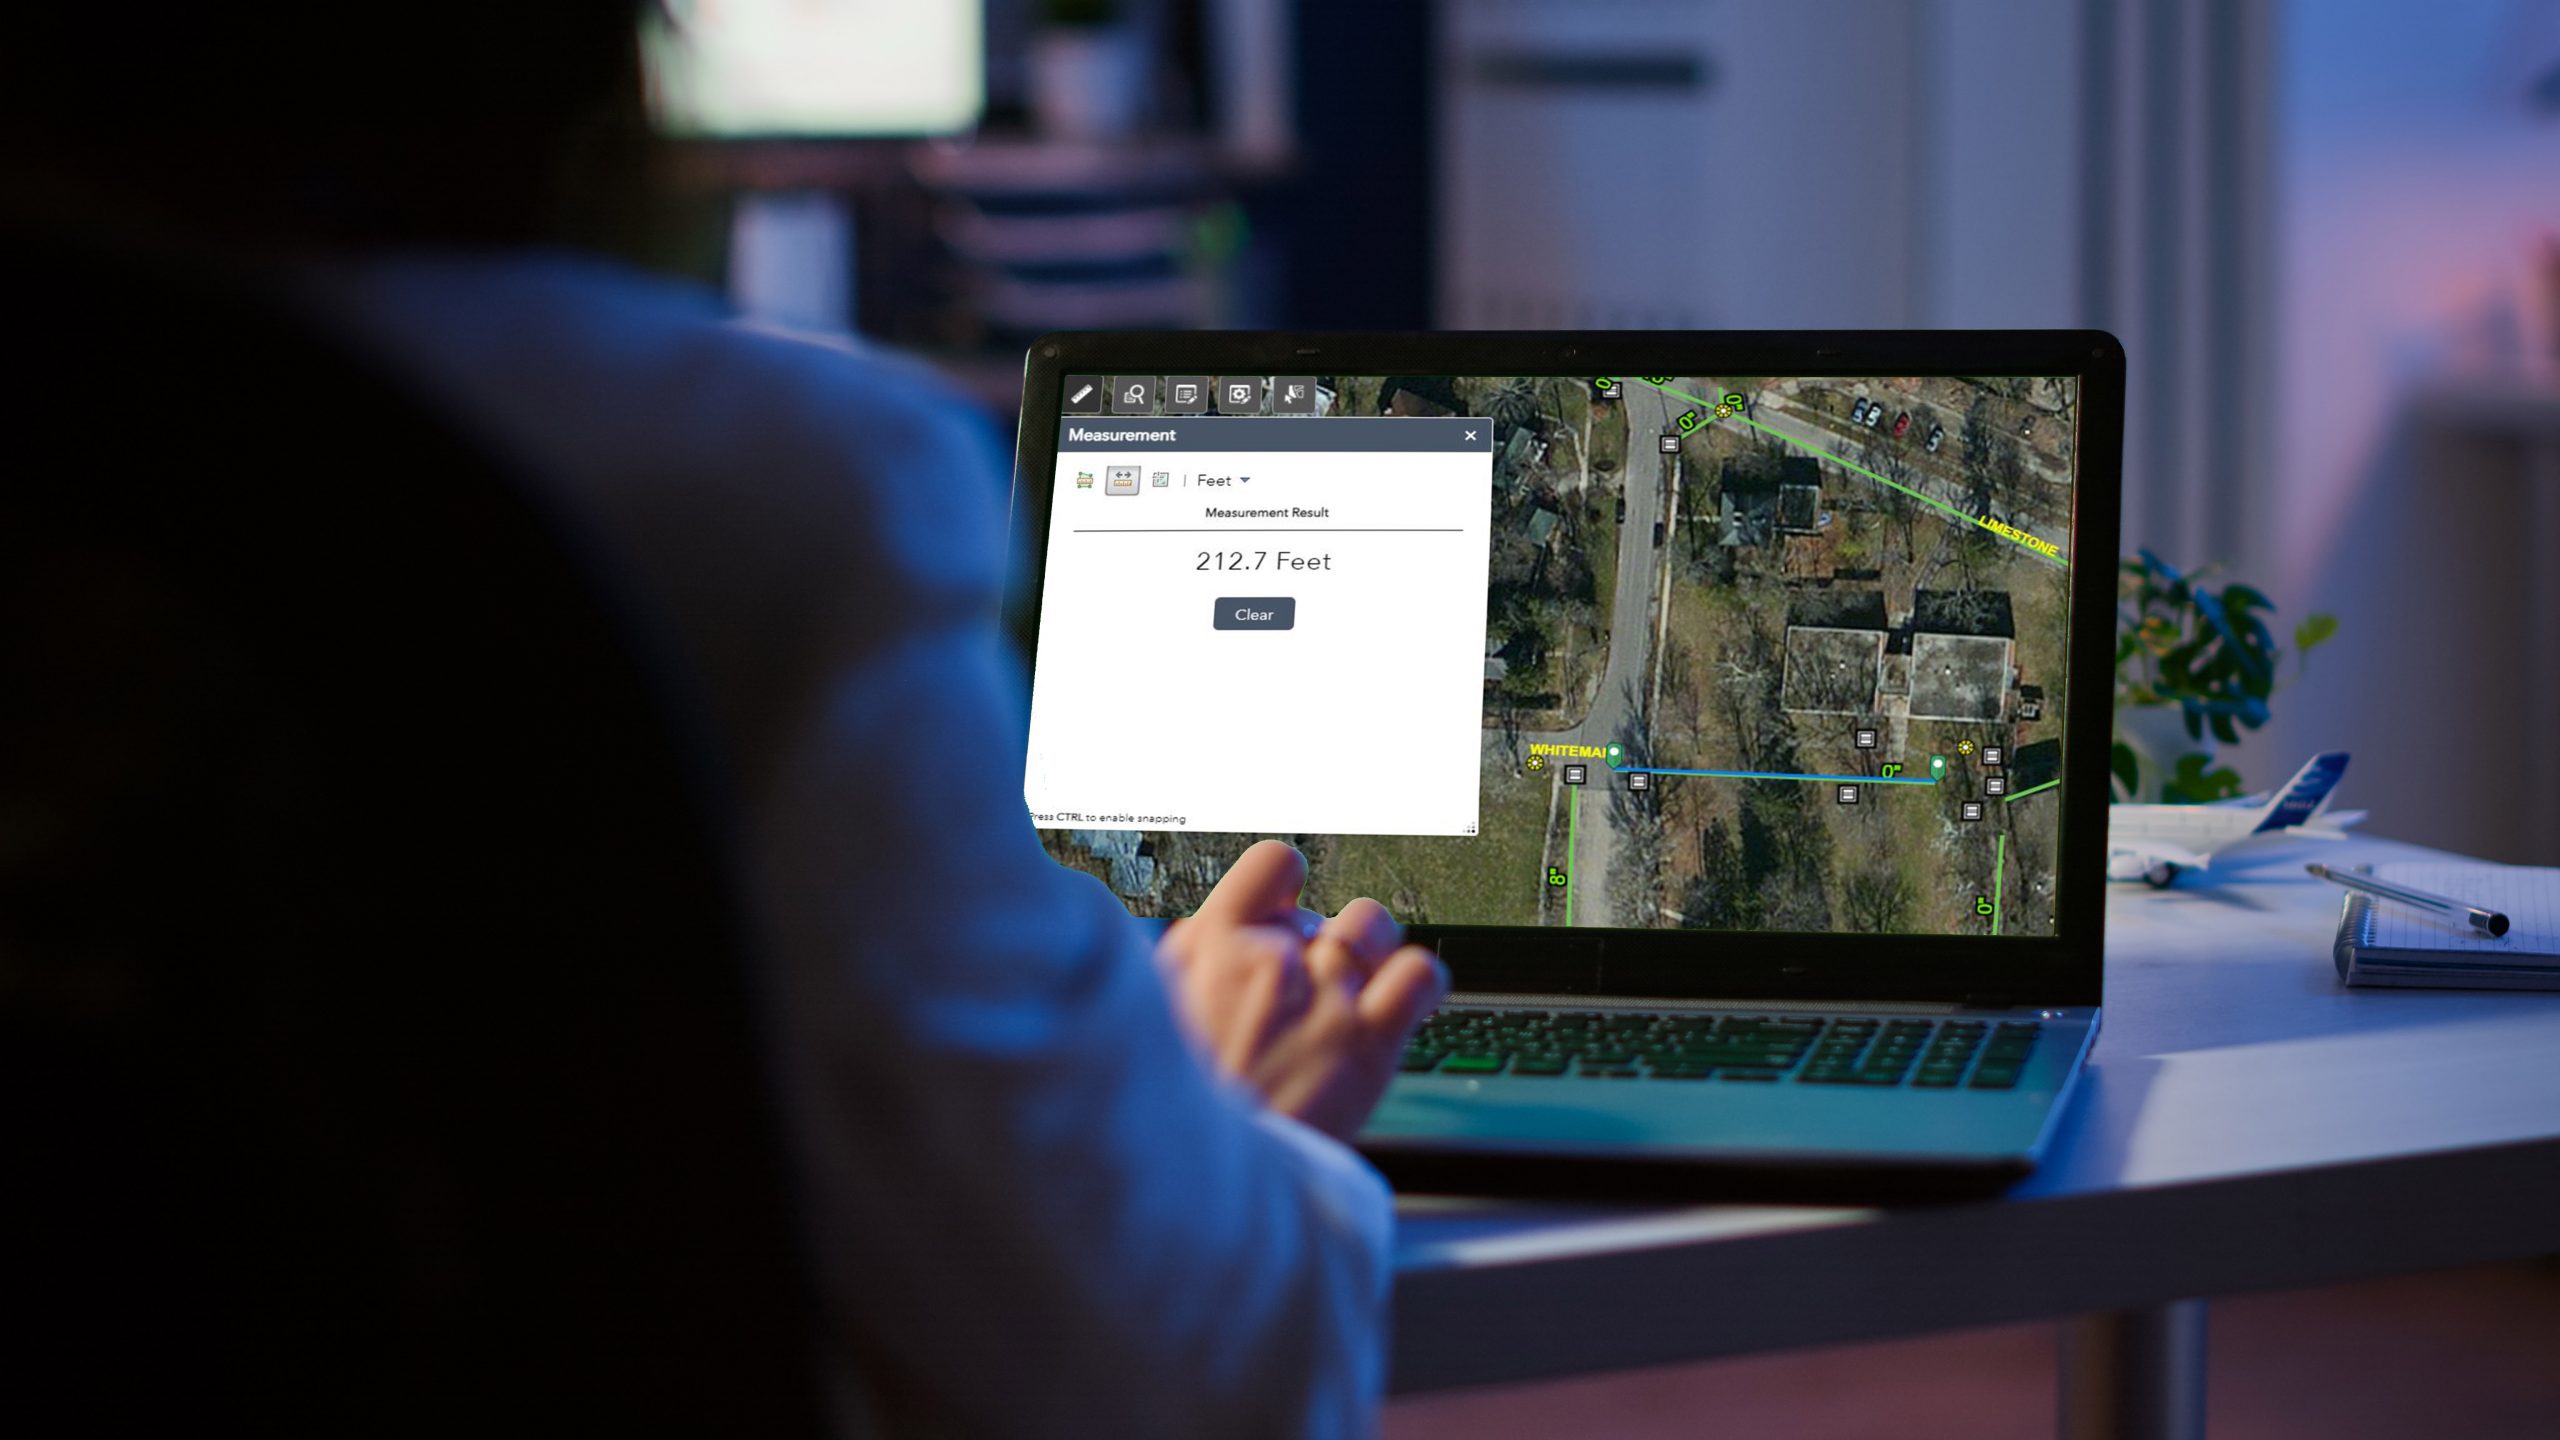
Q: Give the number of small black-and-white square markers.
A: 9